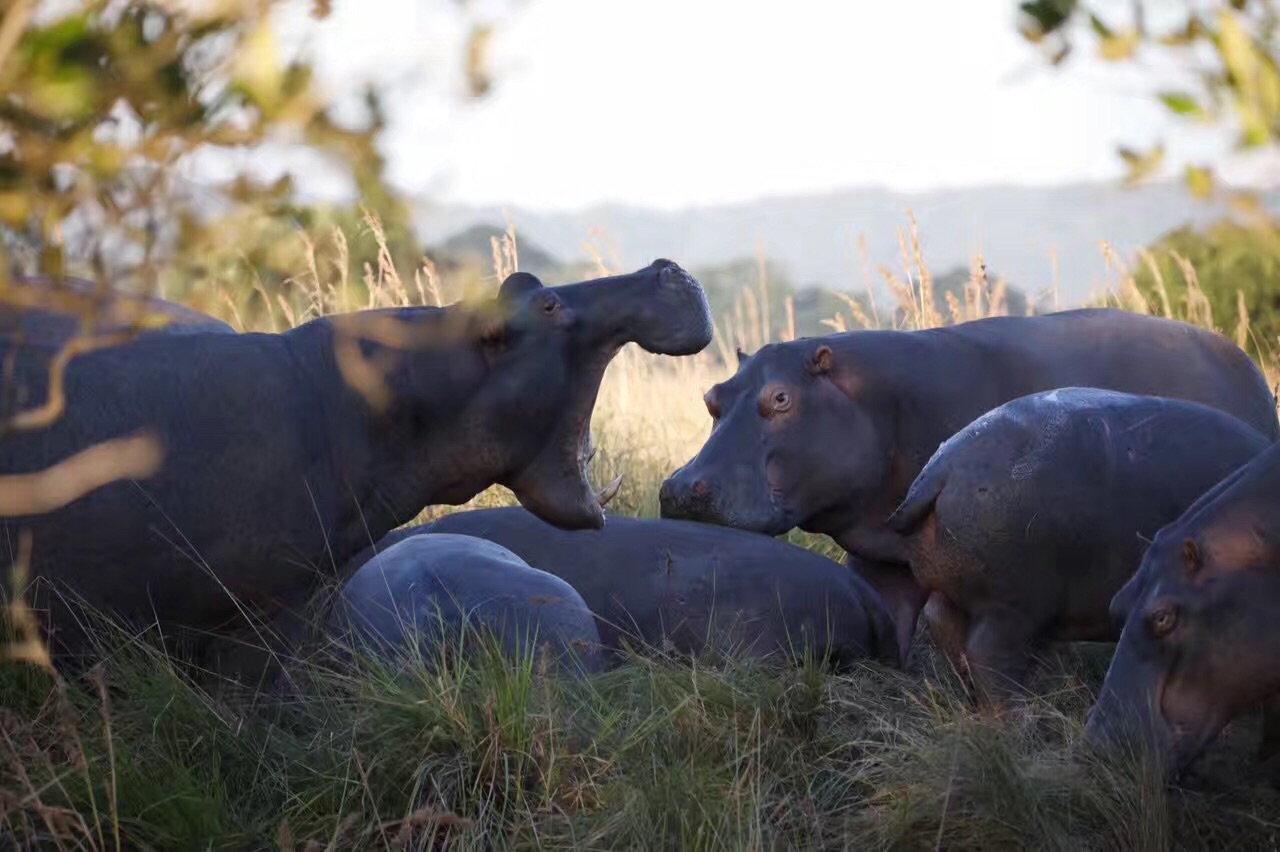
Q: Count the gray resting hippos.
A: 2